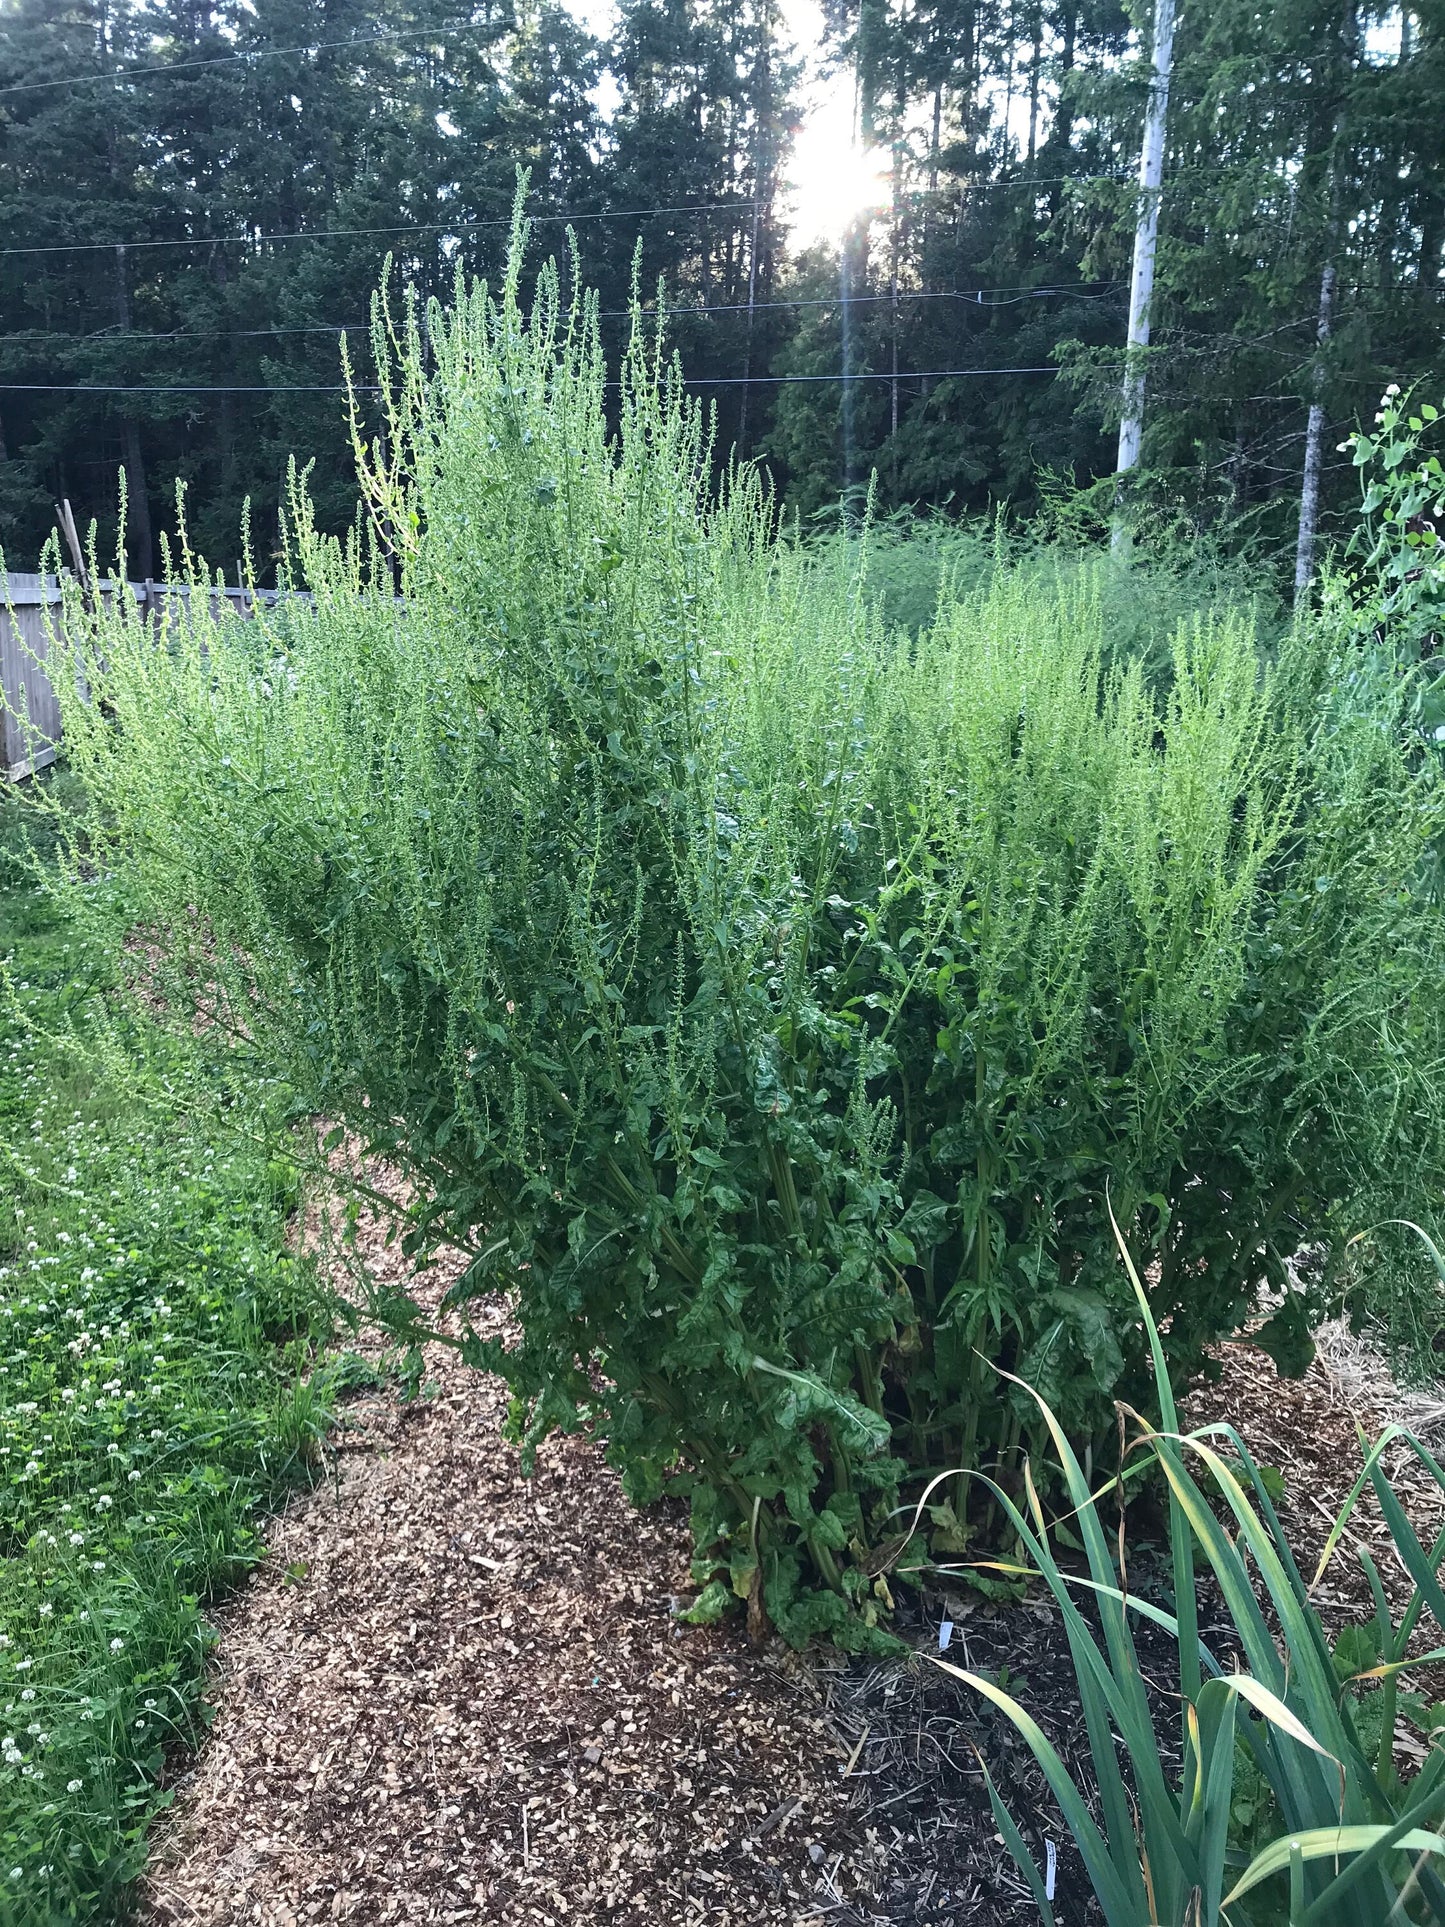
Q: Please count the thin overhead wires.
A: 4